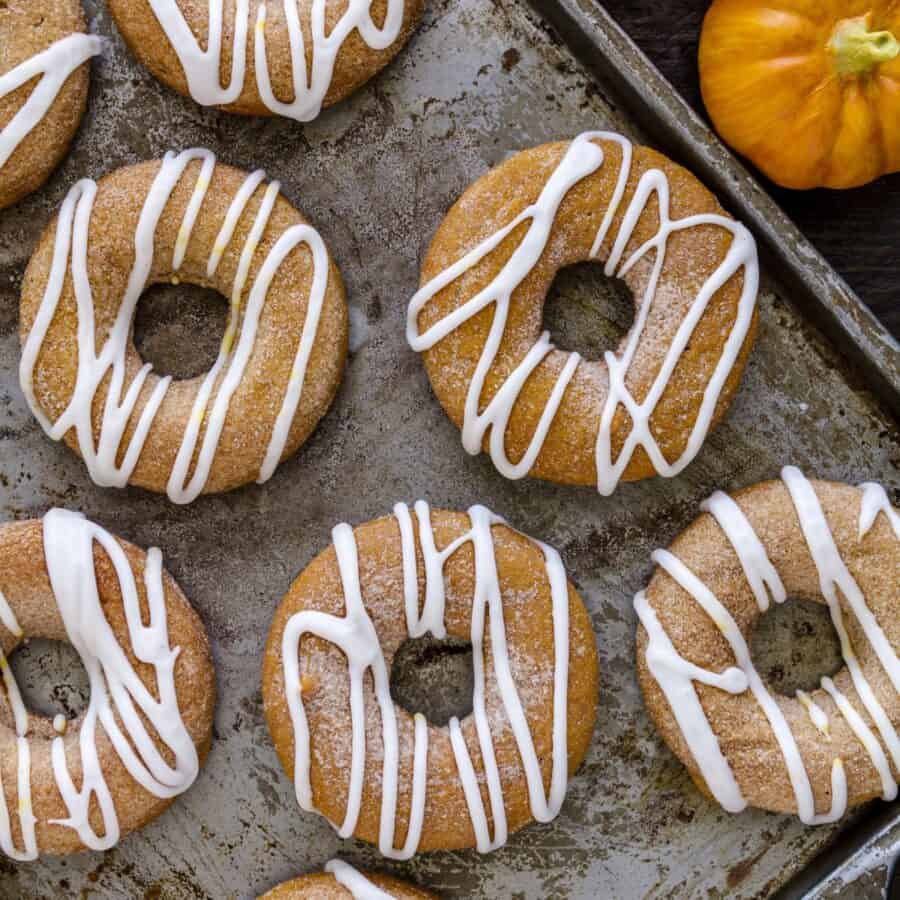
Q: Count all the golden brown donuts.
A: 8